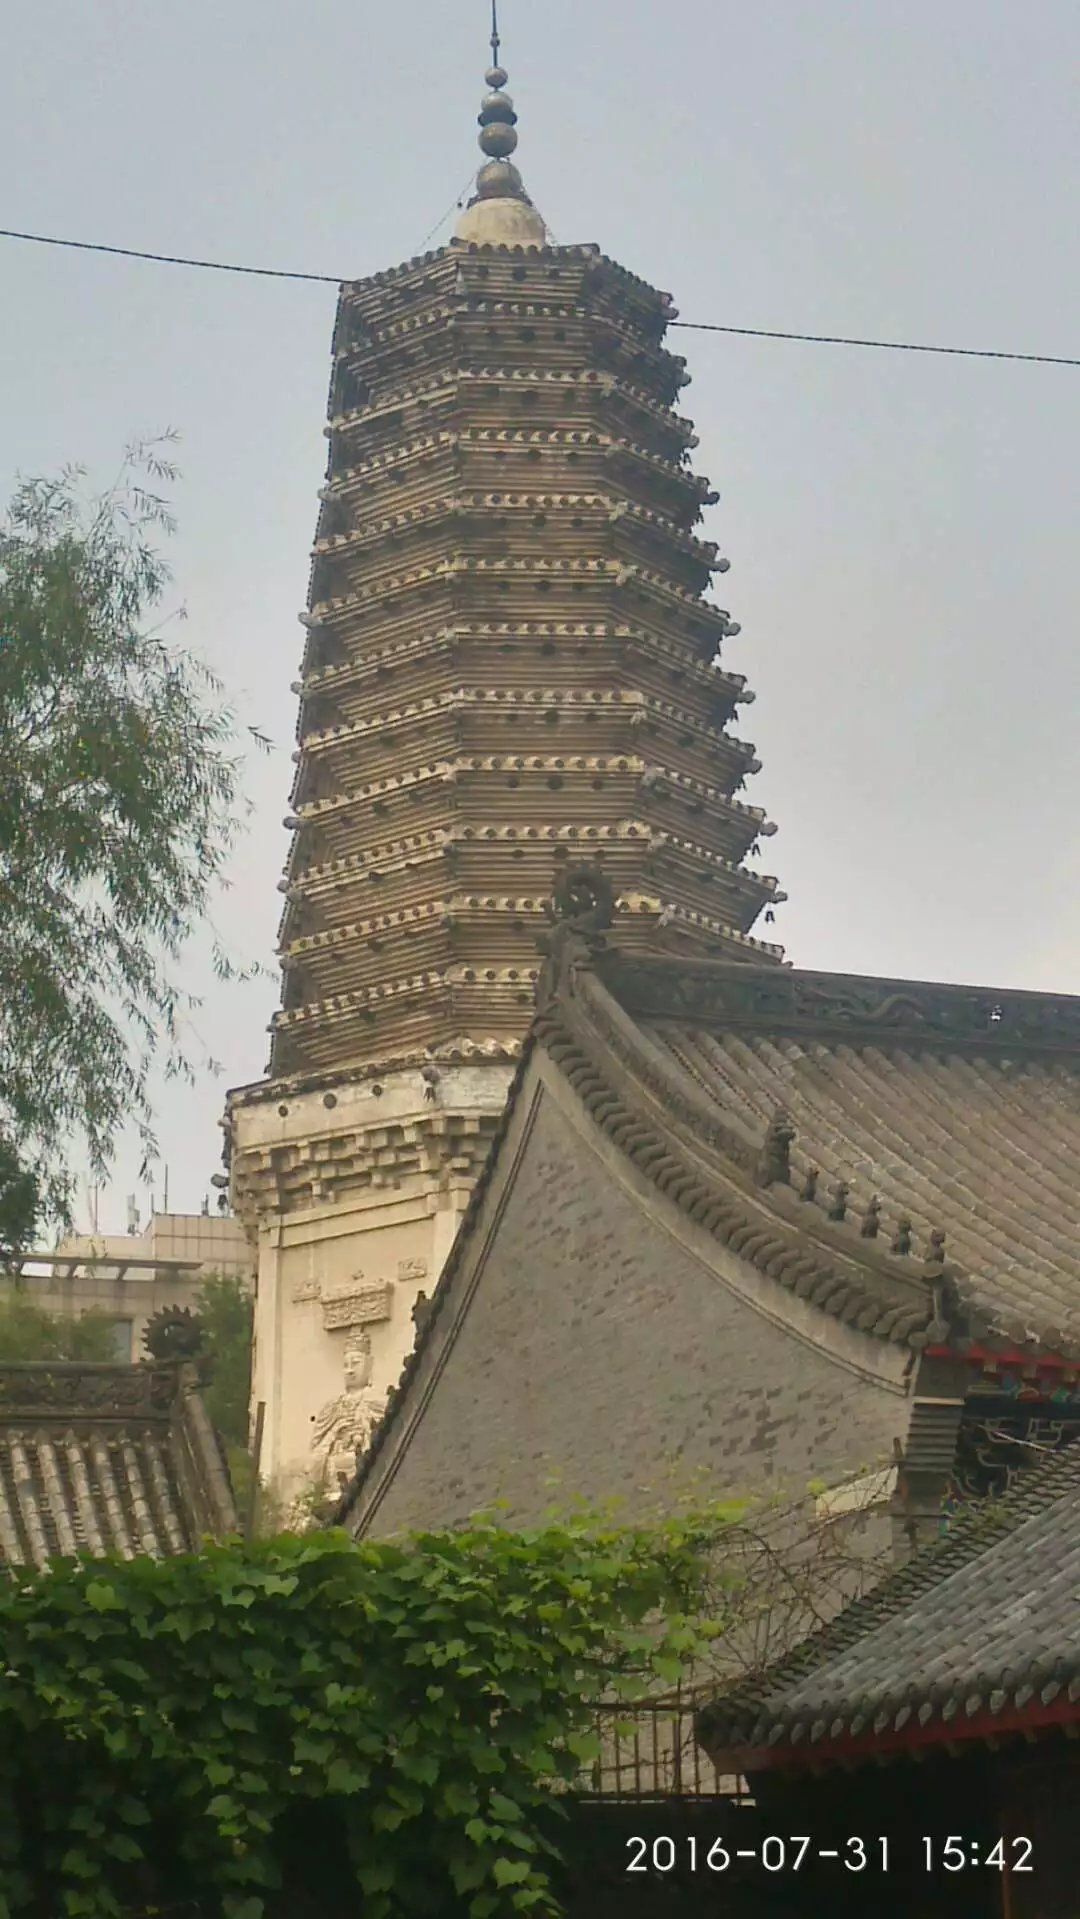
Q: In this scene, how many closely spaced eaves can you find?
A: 13